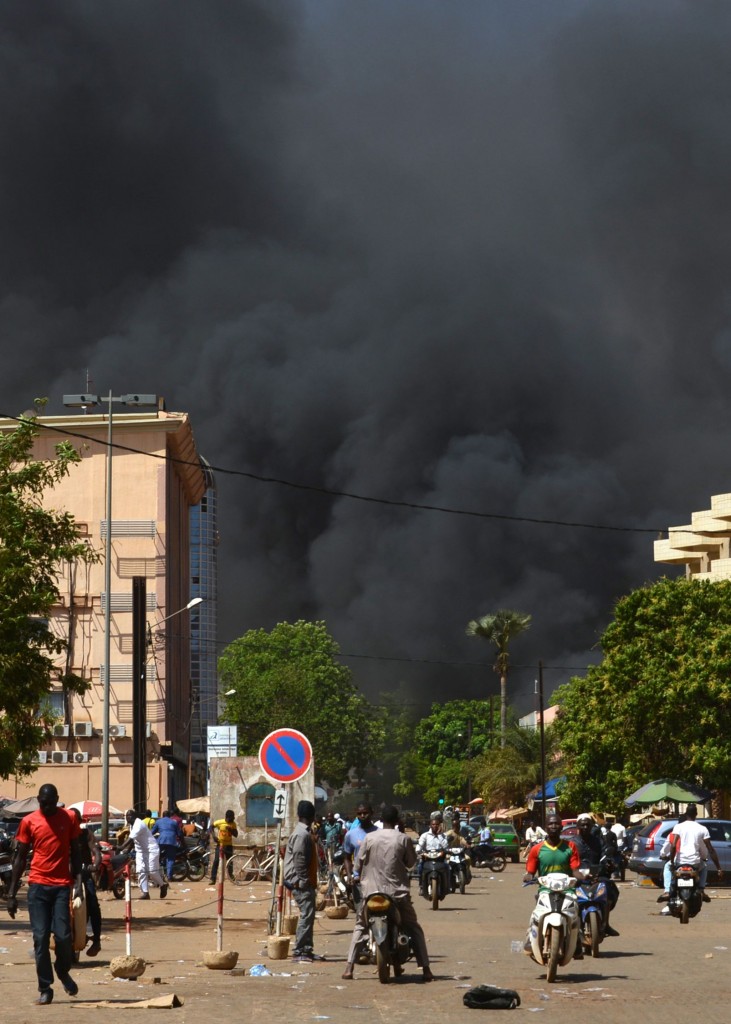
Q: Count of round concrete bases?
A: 5